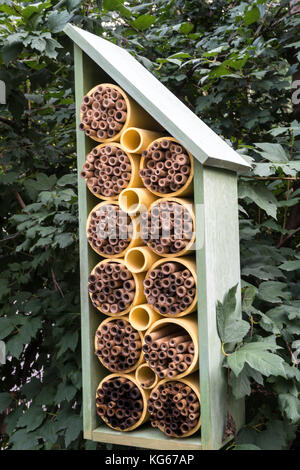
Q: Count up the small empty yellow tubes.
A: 5